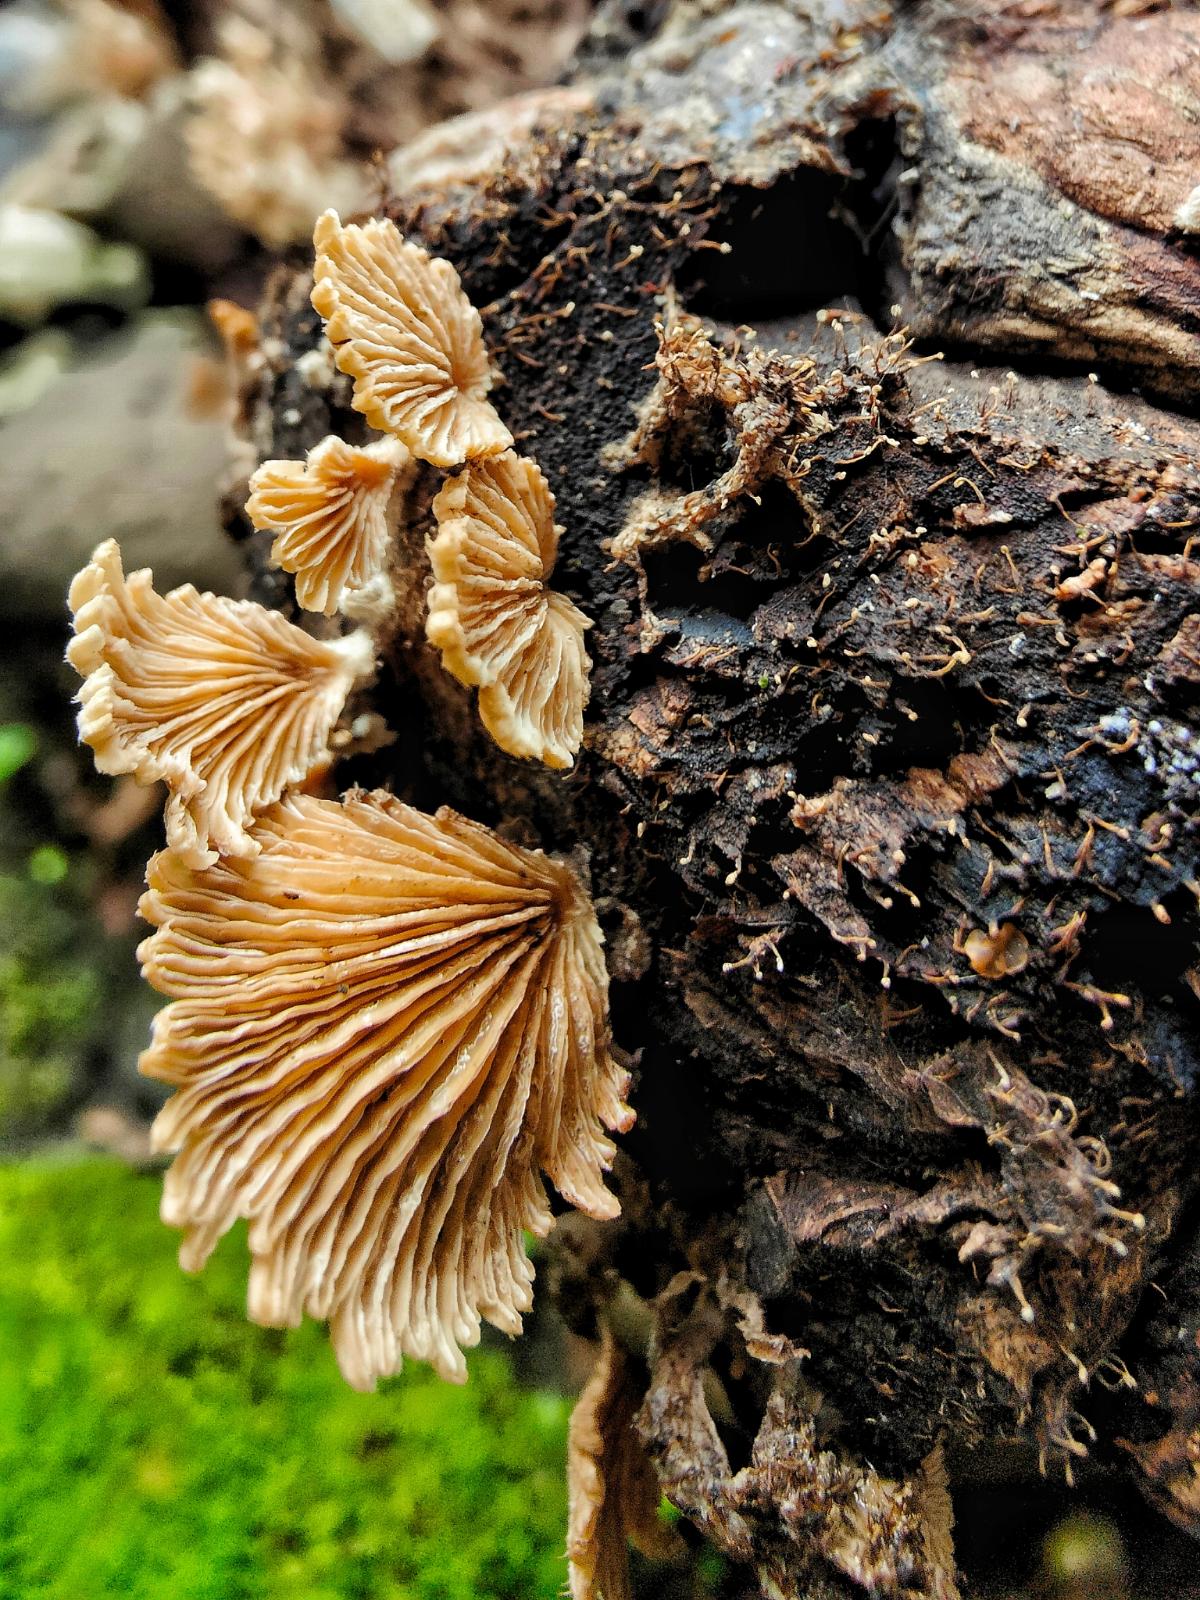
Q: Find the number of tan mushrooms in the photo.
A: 5